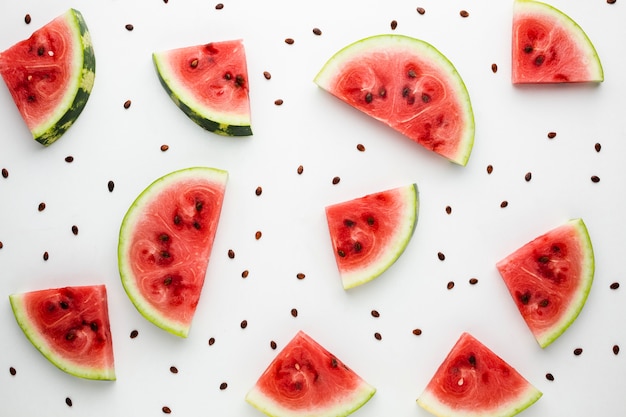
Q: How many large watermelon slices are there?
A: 2